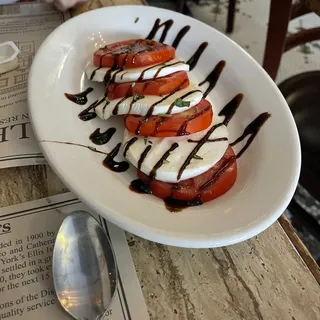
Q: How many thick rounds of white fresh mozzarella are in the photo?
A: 3